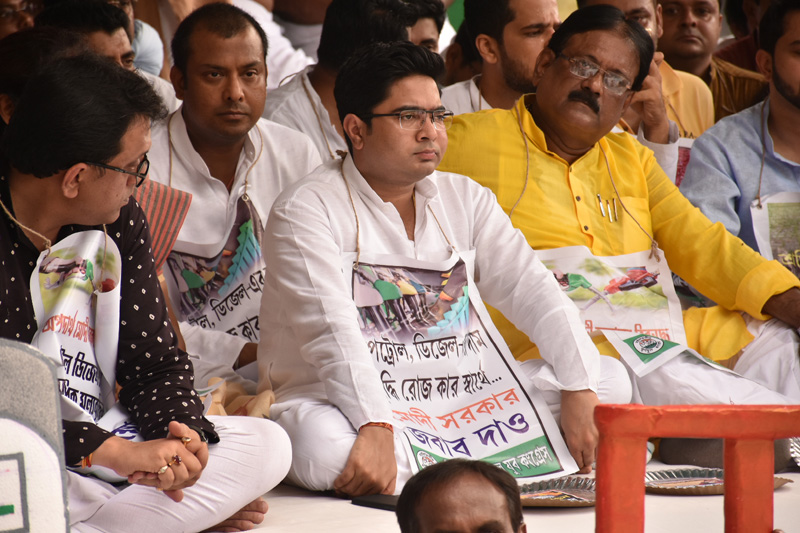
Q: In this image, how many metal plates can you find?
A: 2